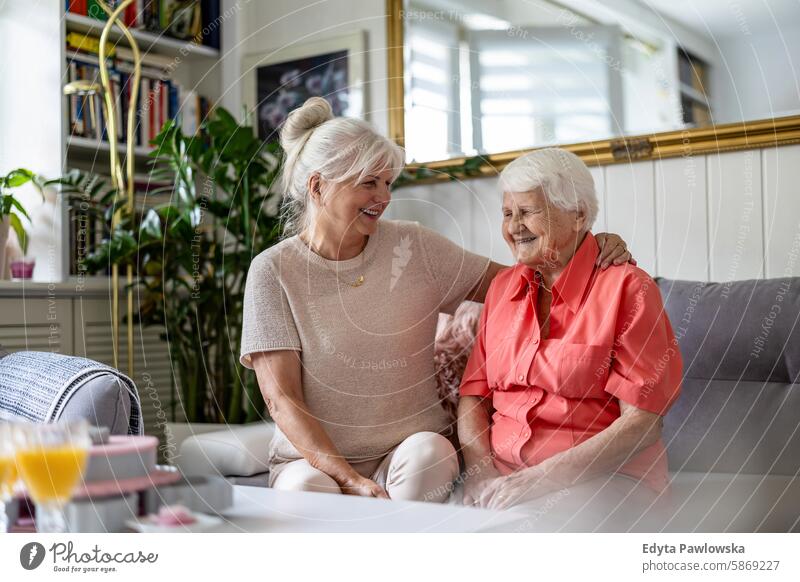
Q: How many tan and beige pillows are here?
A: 1